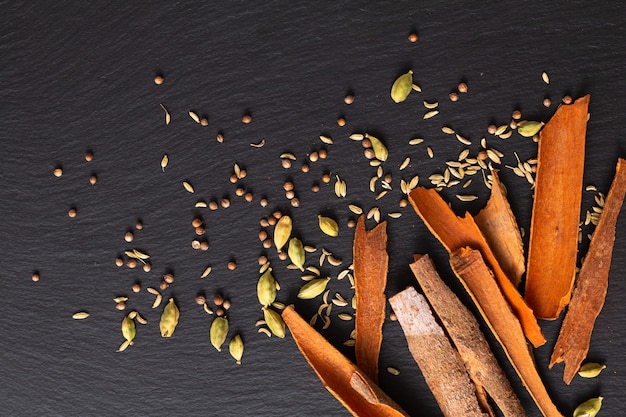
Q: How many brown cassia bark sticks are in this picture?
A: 9